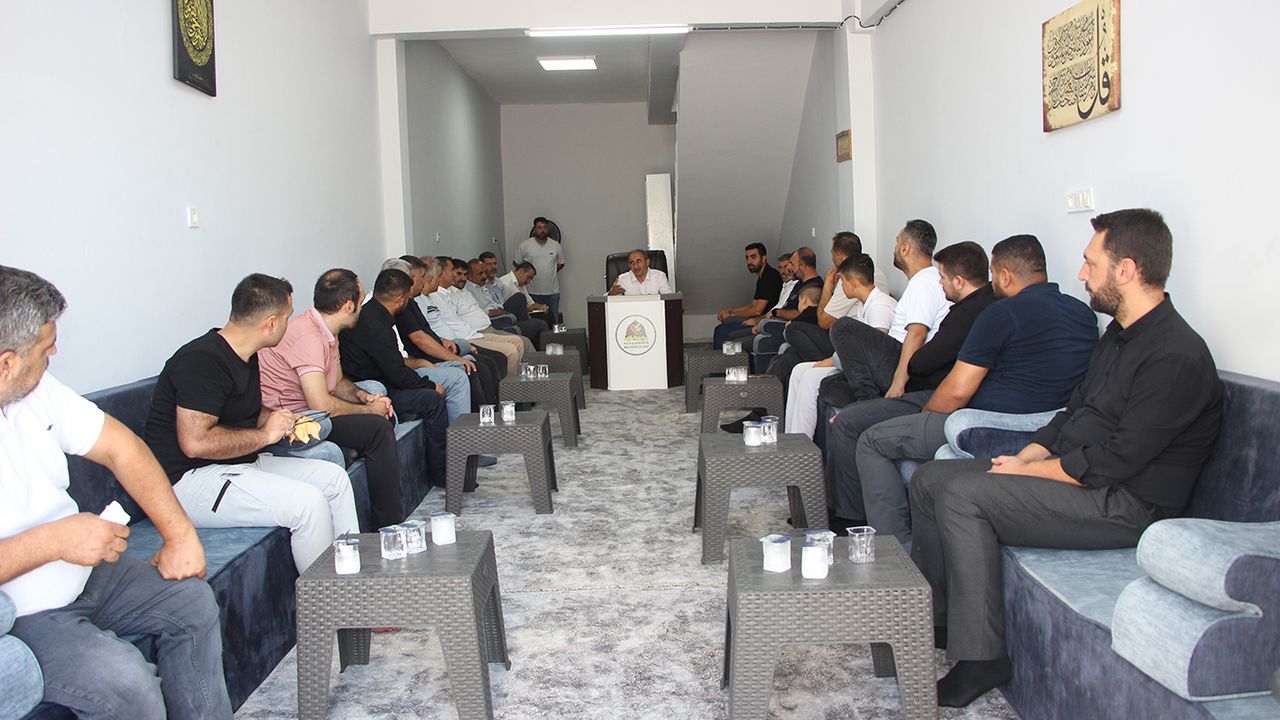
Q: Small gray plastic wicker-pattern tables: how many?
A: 9